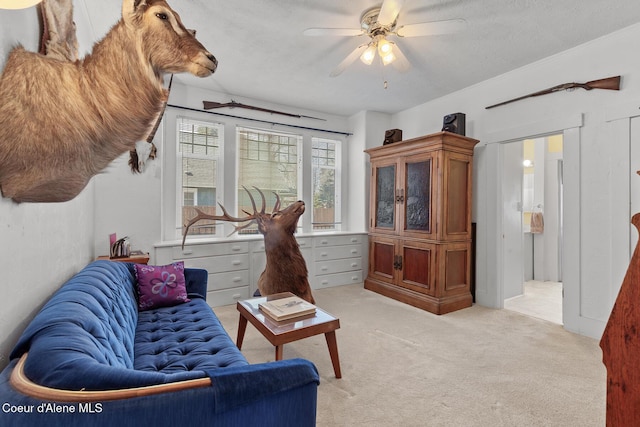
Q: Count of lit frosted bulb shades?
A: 3